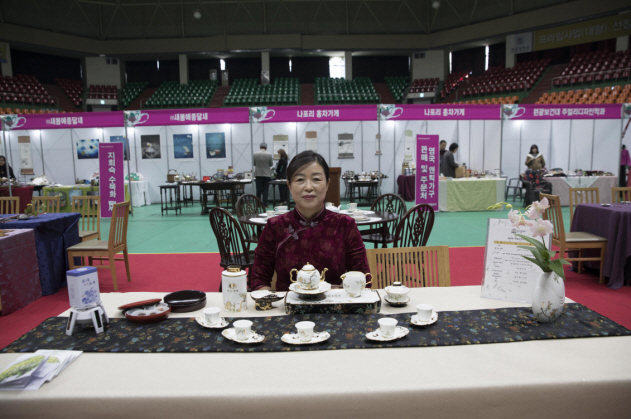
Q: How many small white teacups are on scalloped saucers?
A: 5